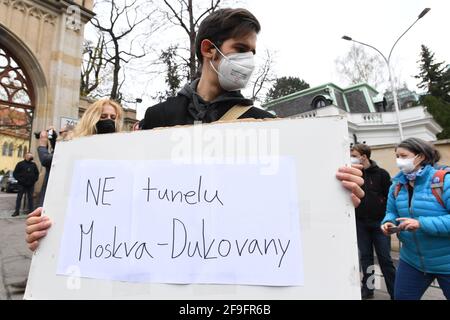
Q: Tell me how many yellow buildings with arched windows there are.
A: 1